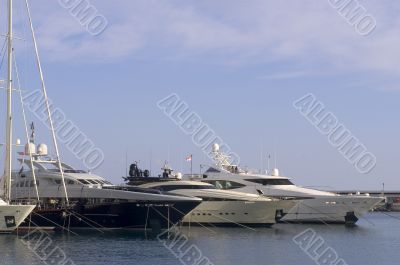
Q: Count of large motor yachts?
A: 3